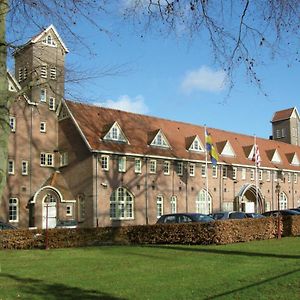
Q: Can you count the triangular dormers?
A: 7